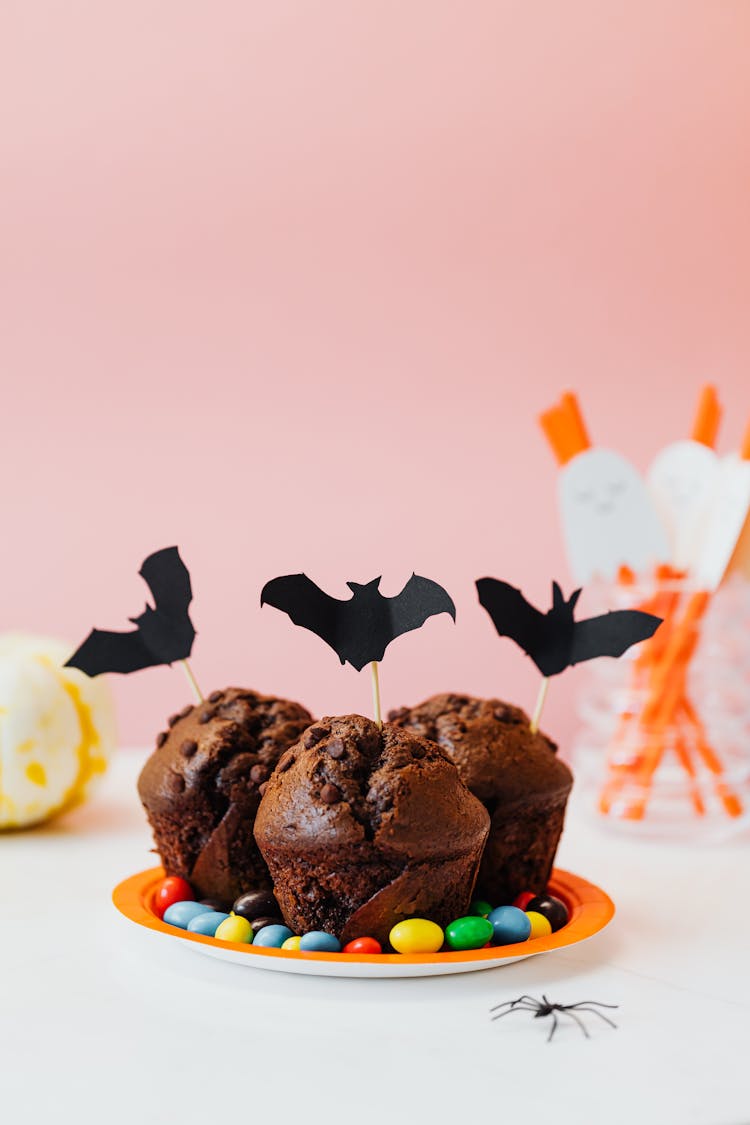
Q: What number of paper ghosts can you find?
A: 3